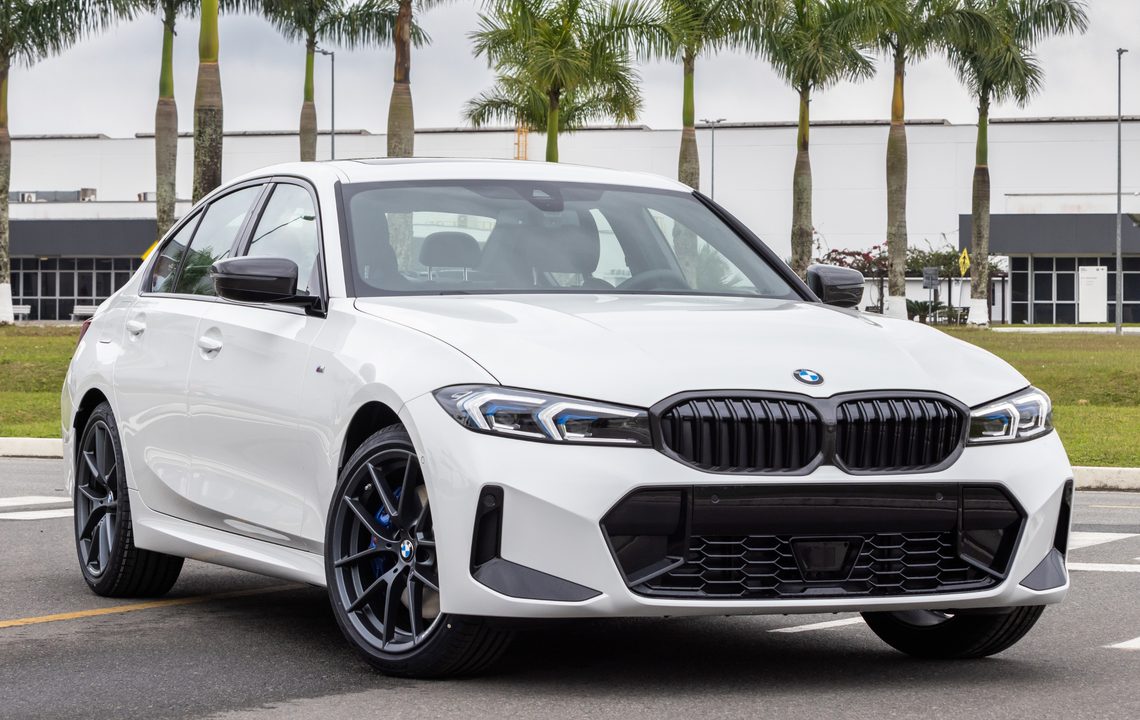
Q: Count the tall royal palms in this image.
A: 10